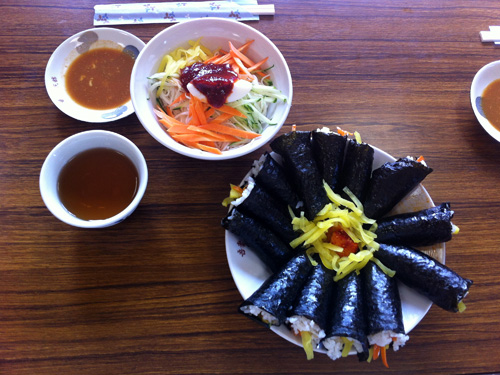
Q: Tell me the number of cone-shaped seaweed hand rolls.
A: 13